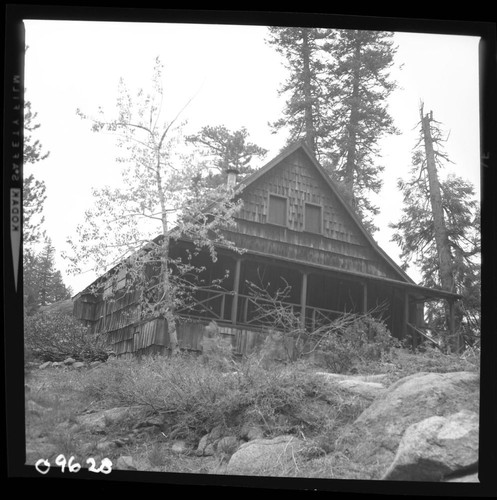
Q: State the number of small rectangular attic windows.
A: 2